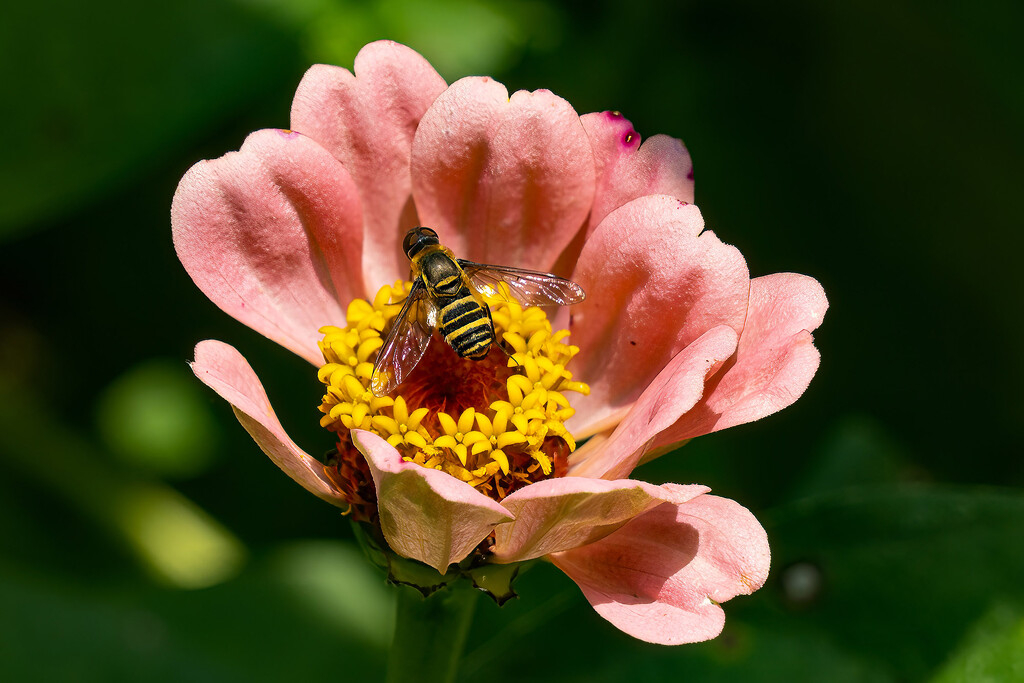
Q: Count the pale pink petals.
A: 11